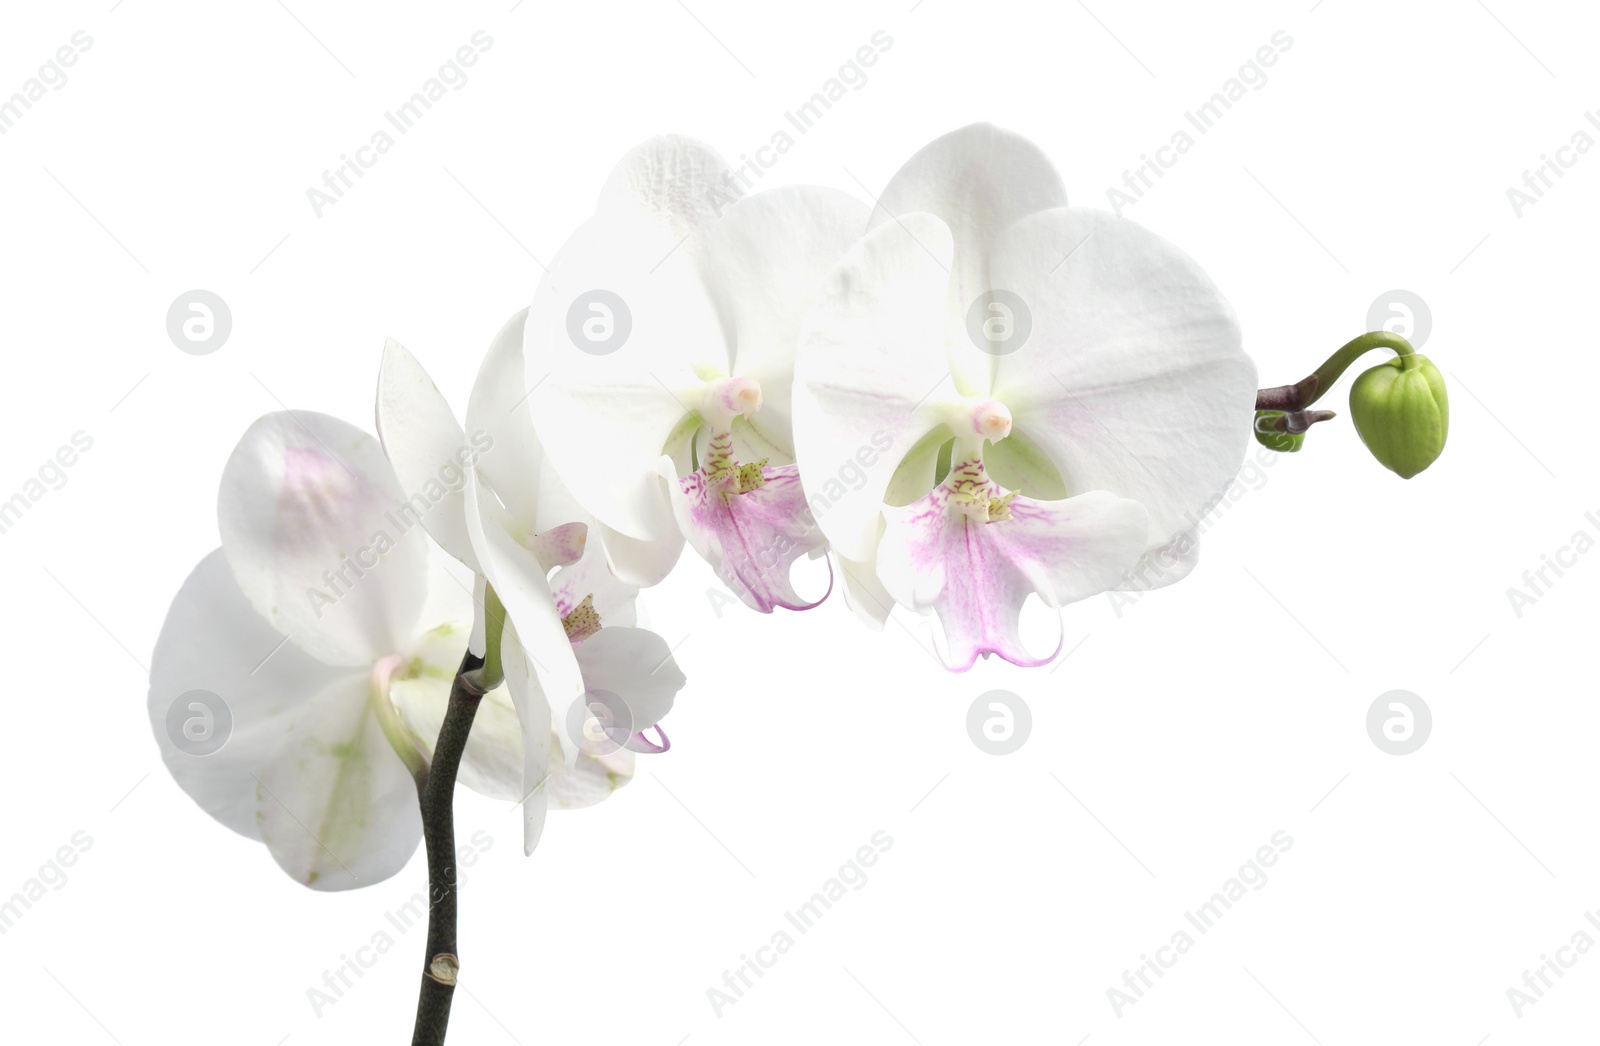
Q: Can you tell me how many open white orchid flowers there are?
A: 4